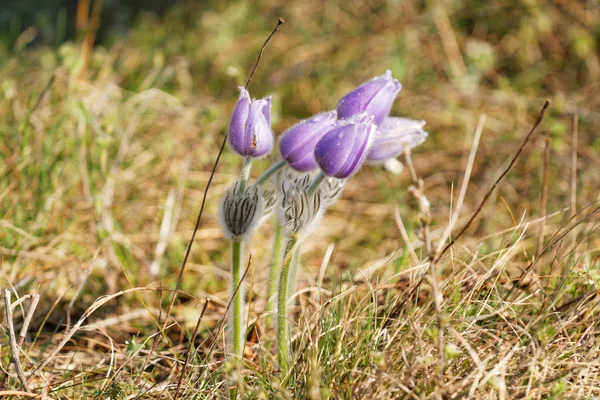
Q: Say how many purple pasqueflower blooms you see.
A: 5